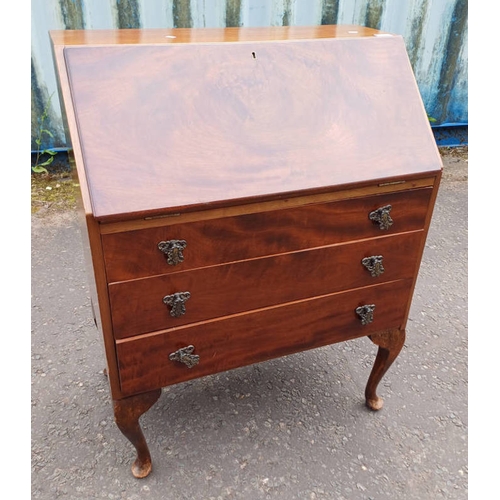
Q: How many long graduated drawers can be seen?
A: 3